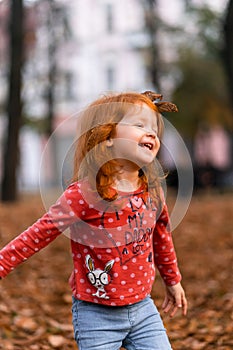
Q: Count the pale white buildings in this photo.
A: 1